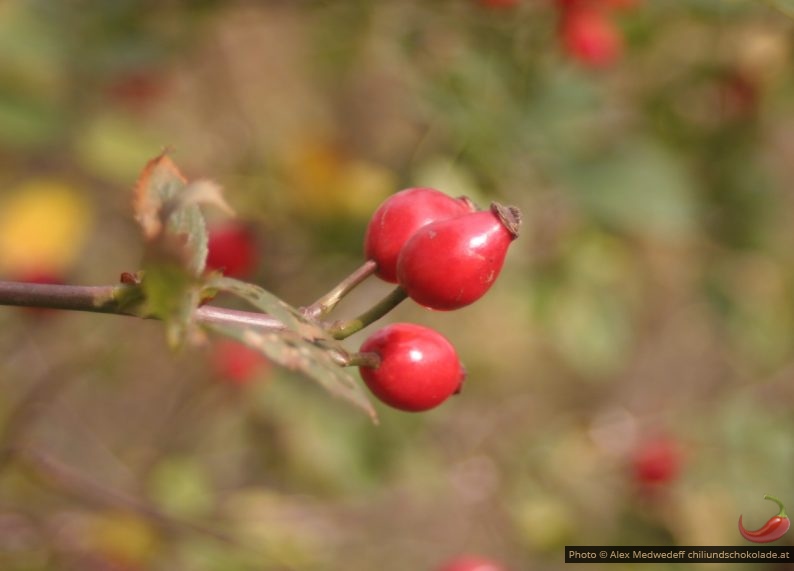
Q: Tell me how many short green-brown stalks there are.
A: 3